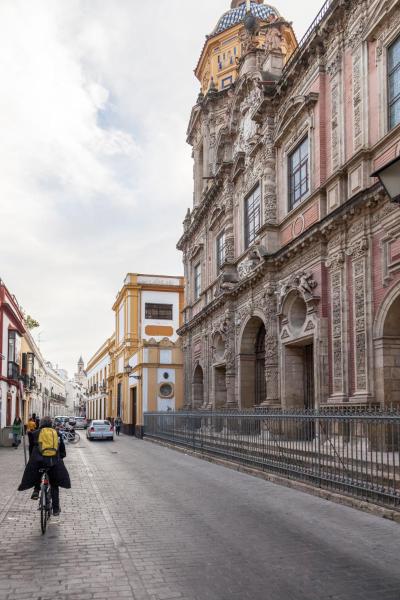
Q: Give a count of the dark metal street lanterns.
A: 2